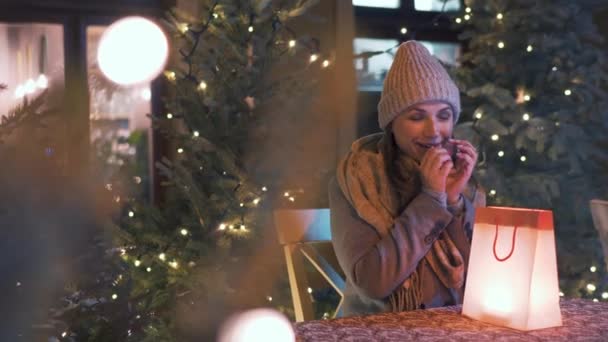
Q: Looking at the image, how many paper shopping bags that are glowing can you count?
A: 1